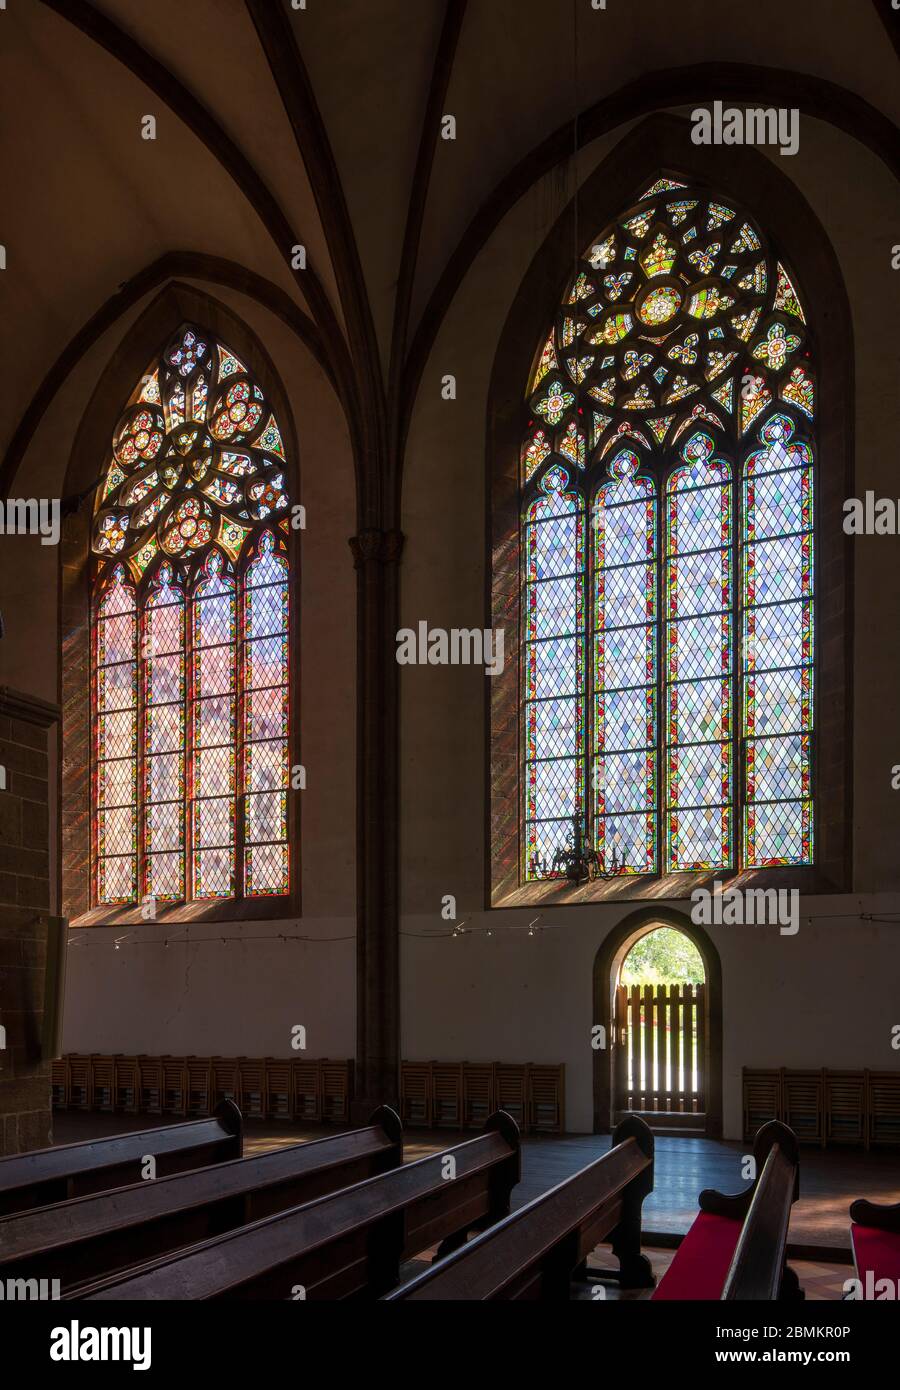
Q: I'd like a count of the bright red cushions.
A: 2